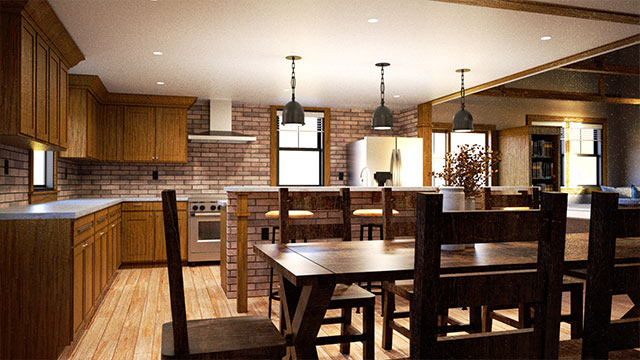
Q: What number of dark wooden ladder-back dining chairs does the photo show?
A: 6